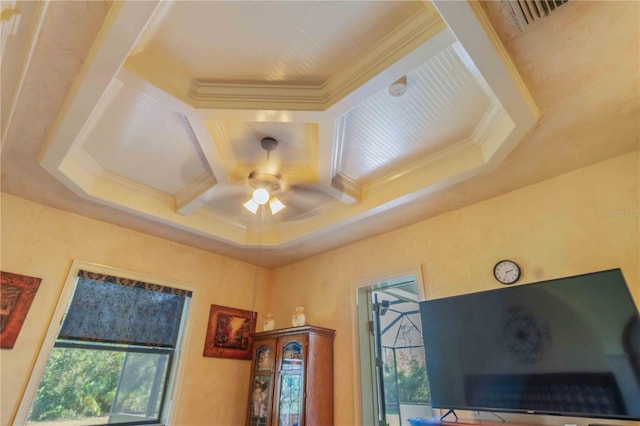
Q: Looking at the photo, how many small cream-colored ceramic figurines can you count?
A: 2